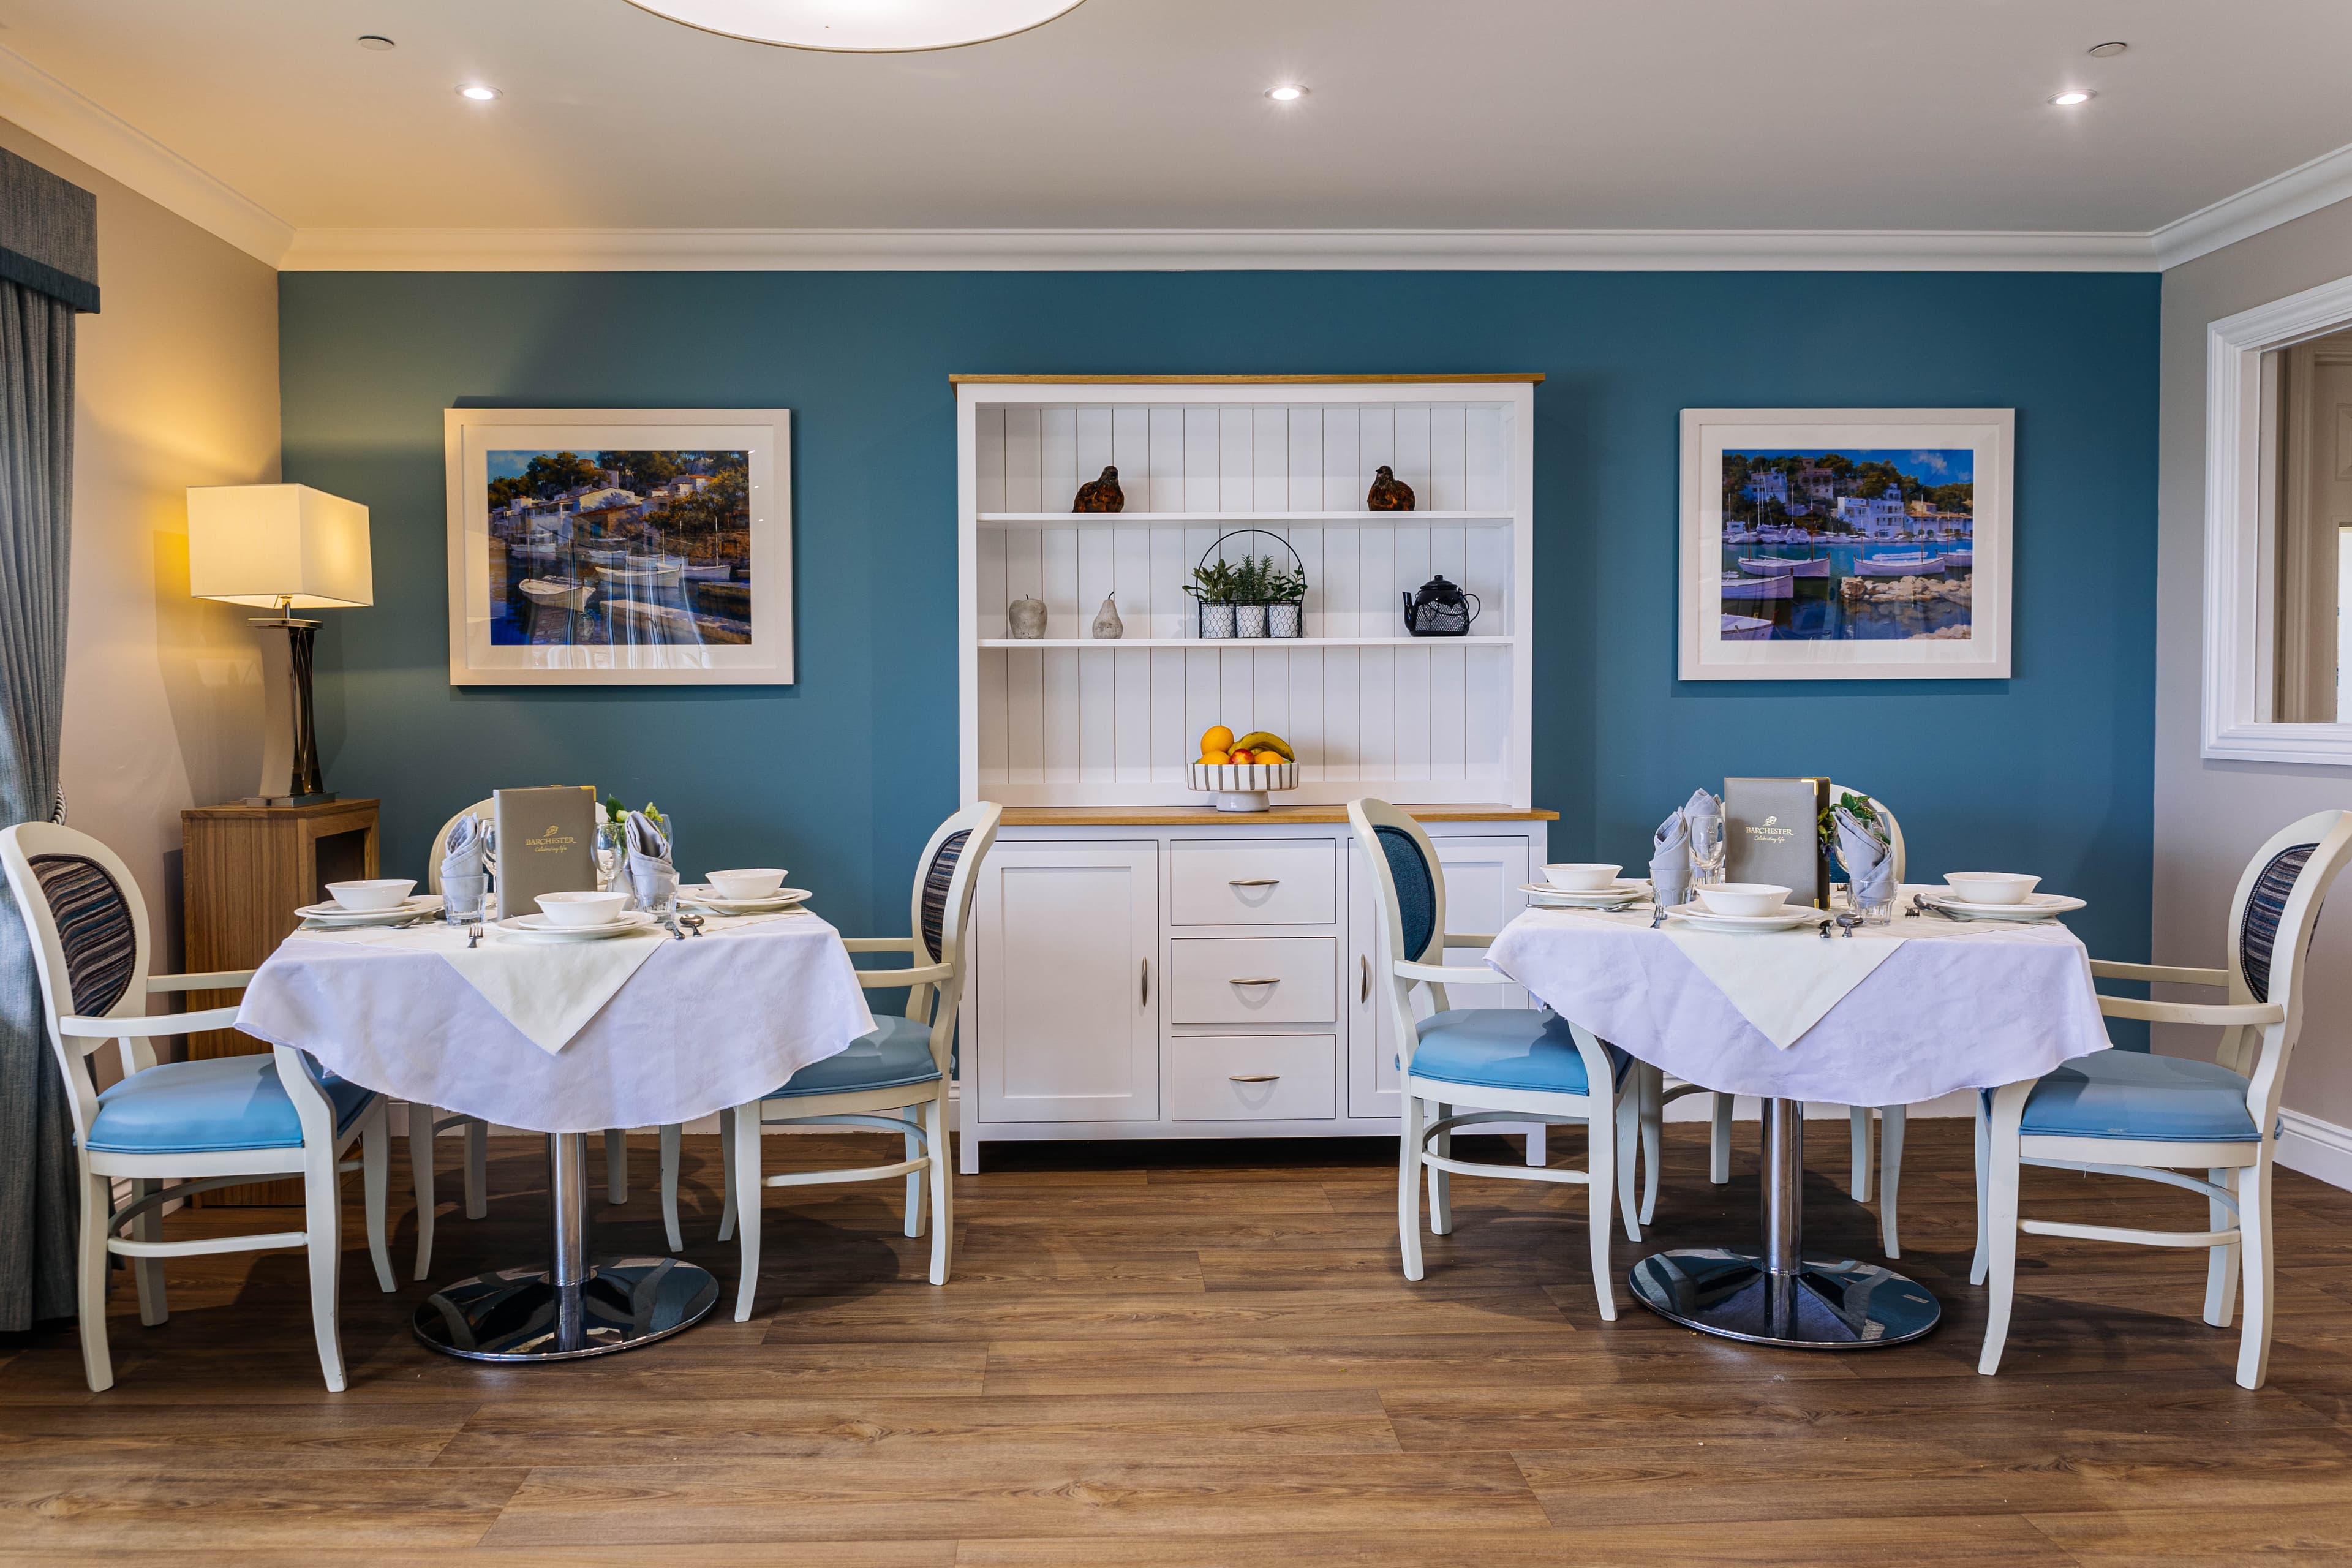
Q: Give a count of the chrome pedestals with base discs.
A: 2